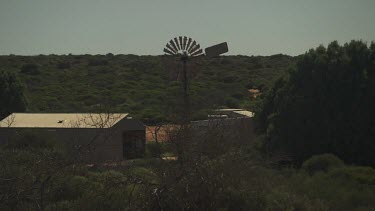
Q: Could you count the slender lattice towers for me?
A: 1